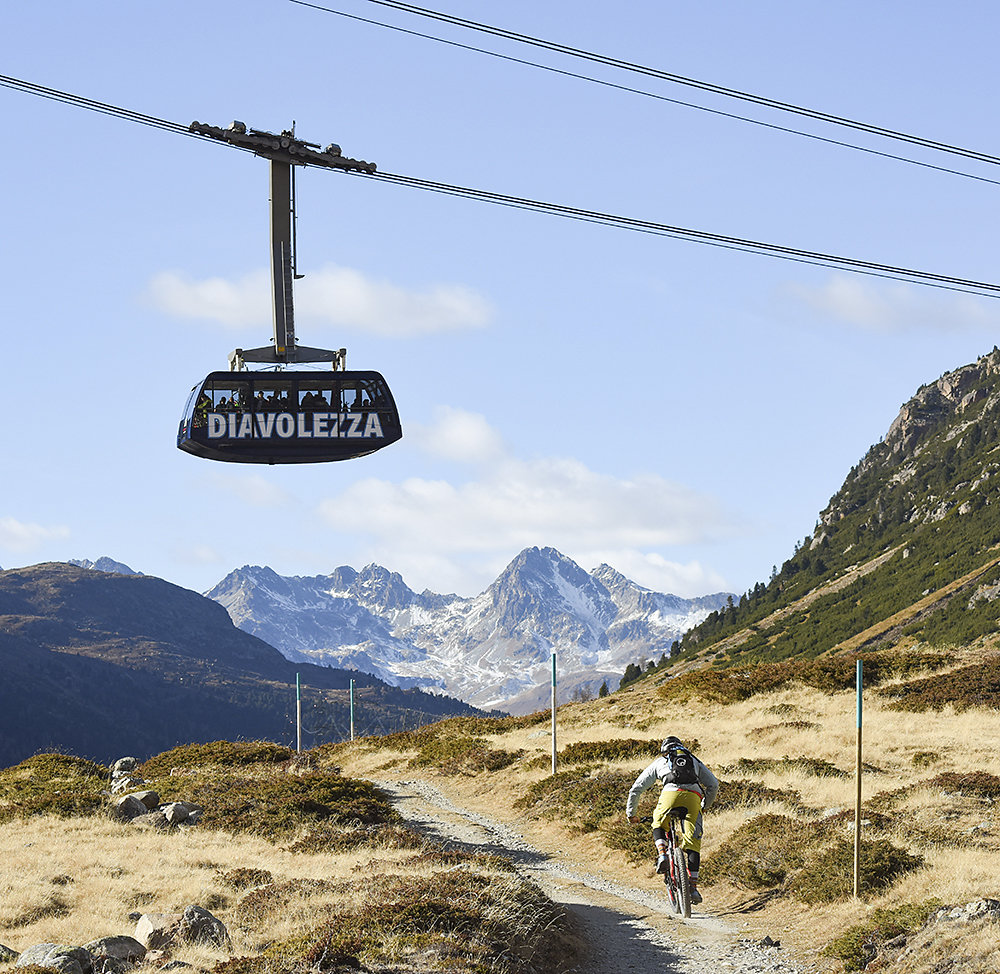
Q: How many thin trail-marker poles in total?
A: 4